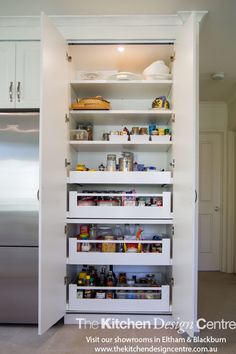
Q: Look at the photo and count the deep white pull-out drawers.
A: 3